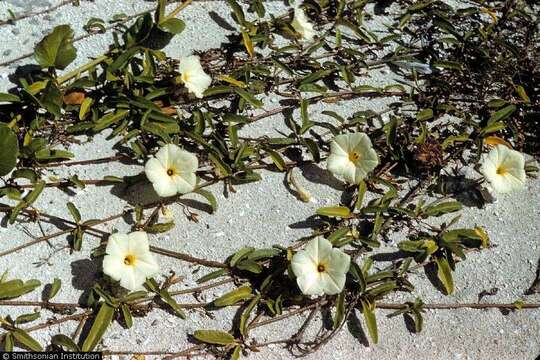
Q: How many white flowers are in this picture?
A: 7